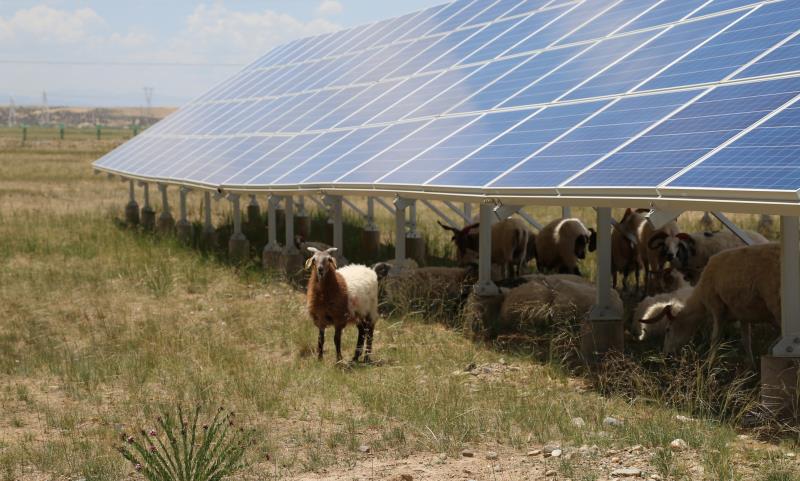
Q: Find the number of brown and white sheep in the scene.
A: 1